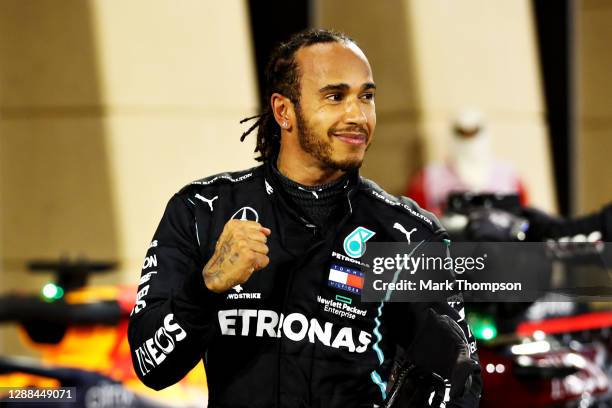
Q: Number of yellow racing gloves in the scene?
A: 0